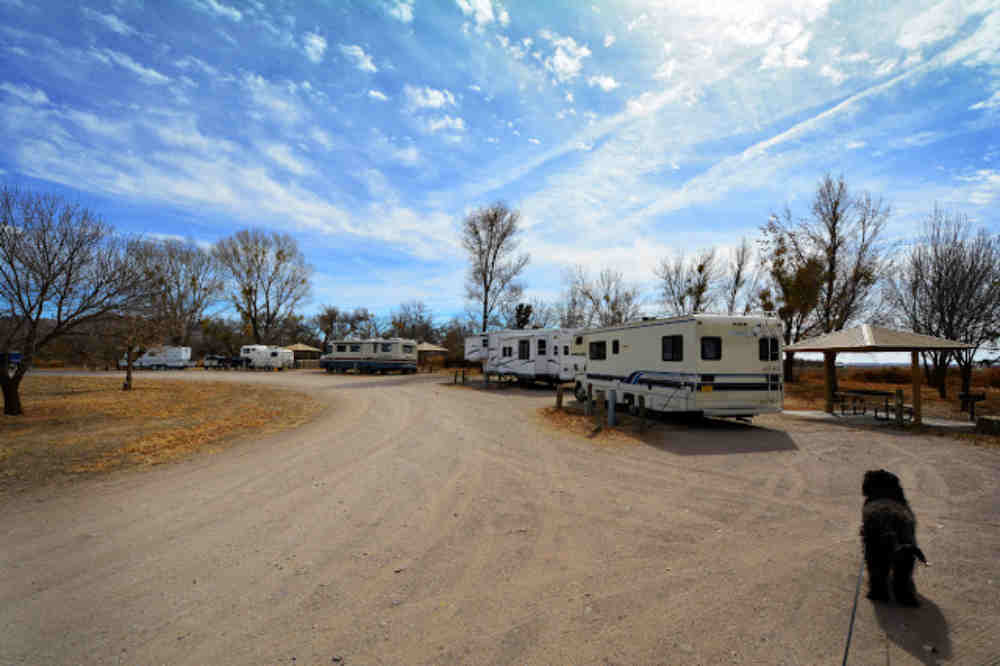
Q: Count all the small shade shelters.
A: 3